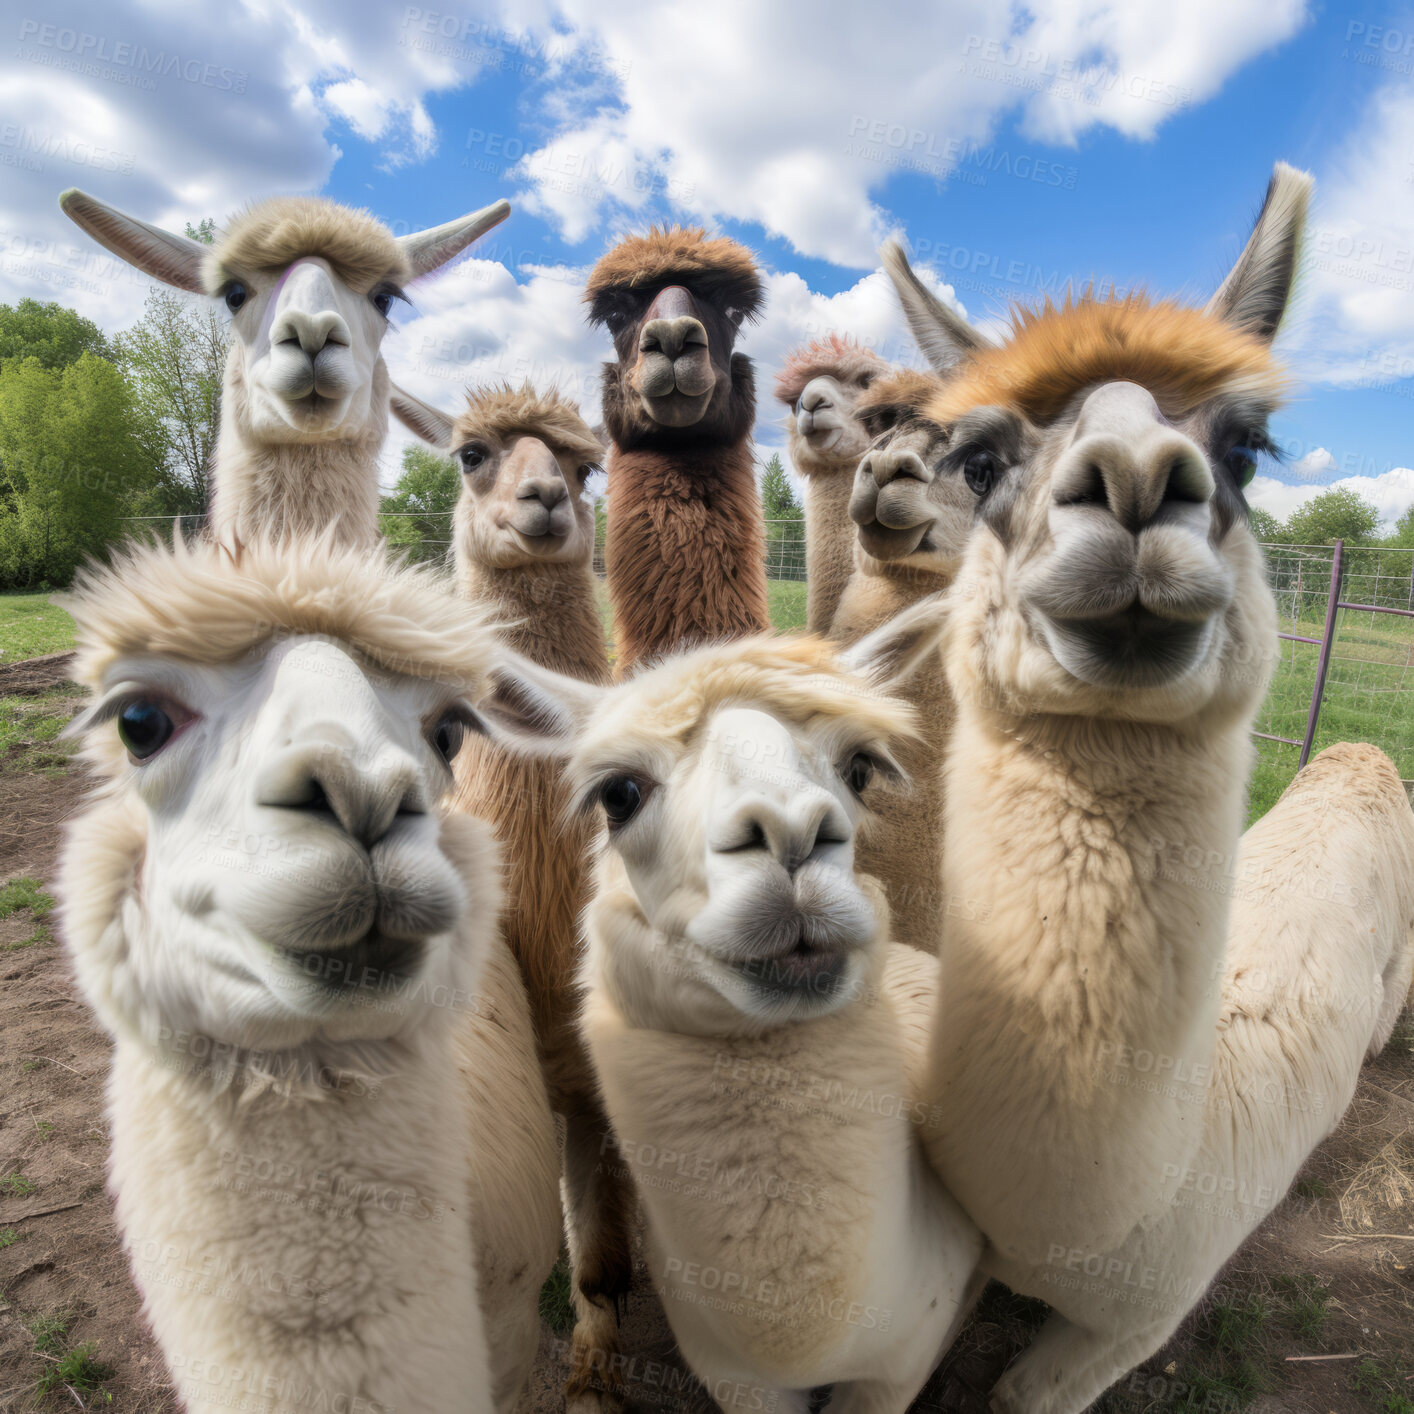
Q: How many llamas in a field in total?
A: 8